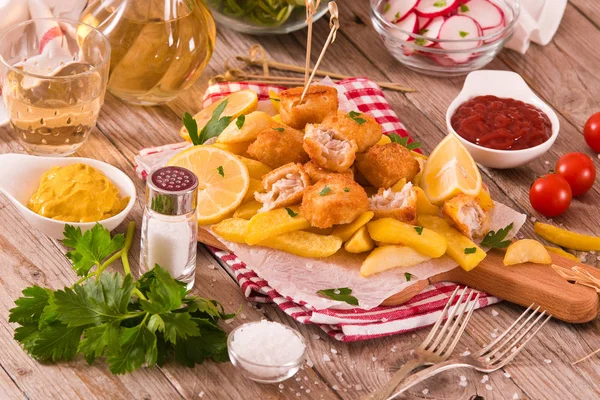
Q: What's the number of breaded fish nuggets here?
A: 10